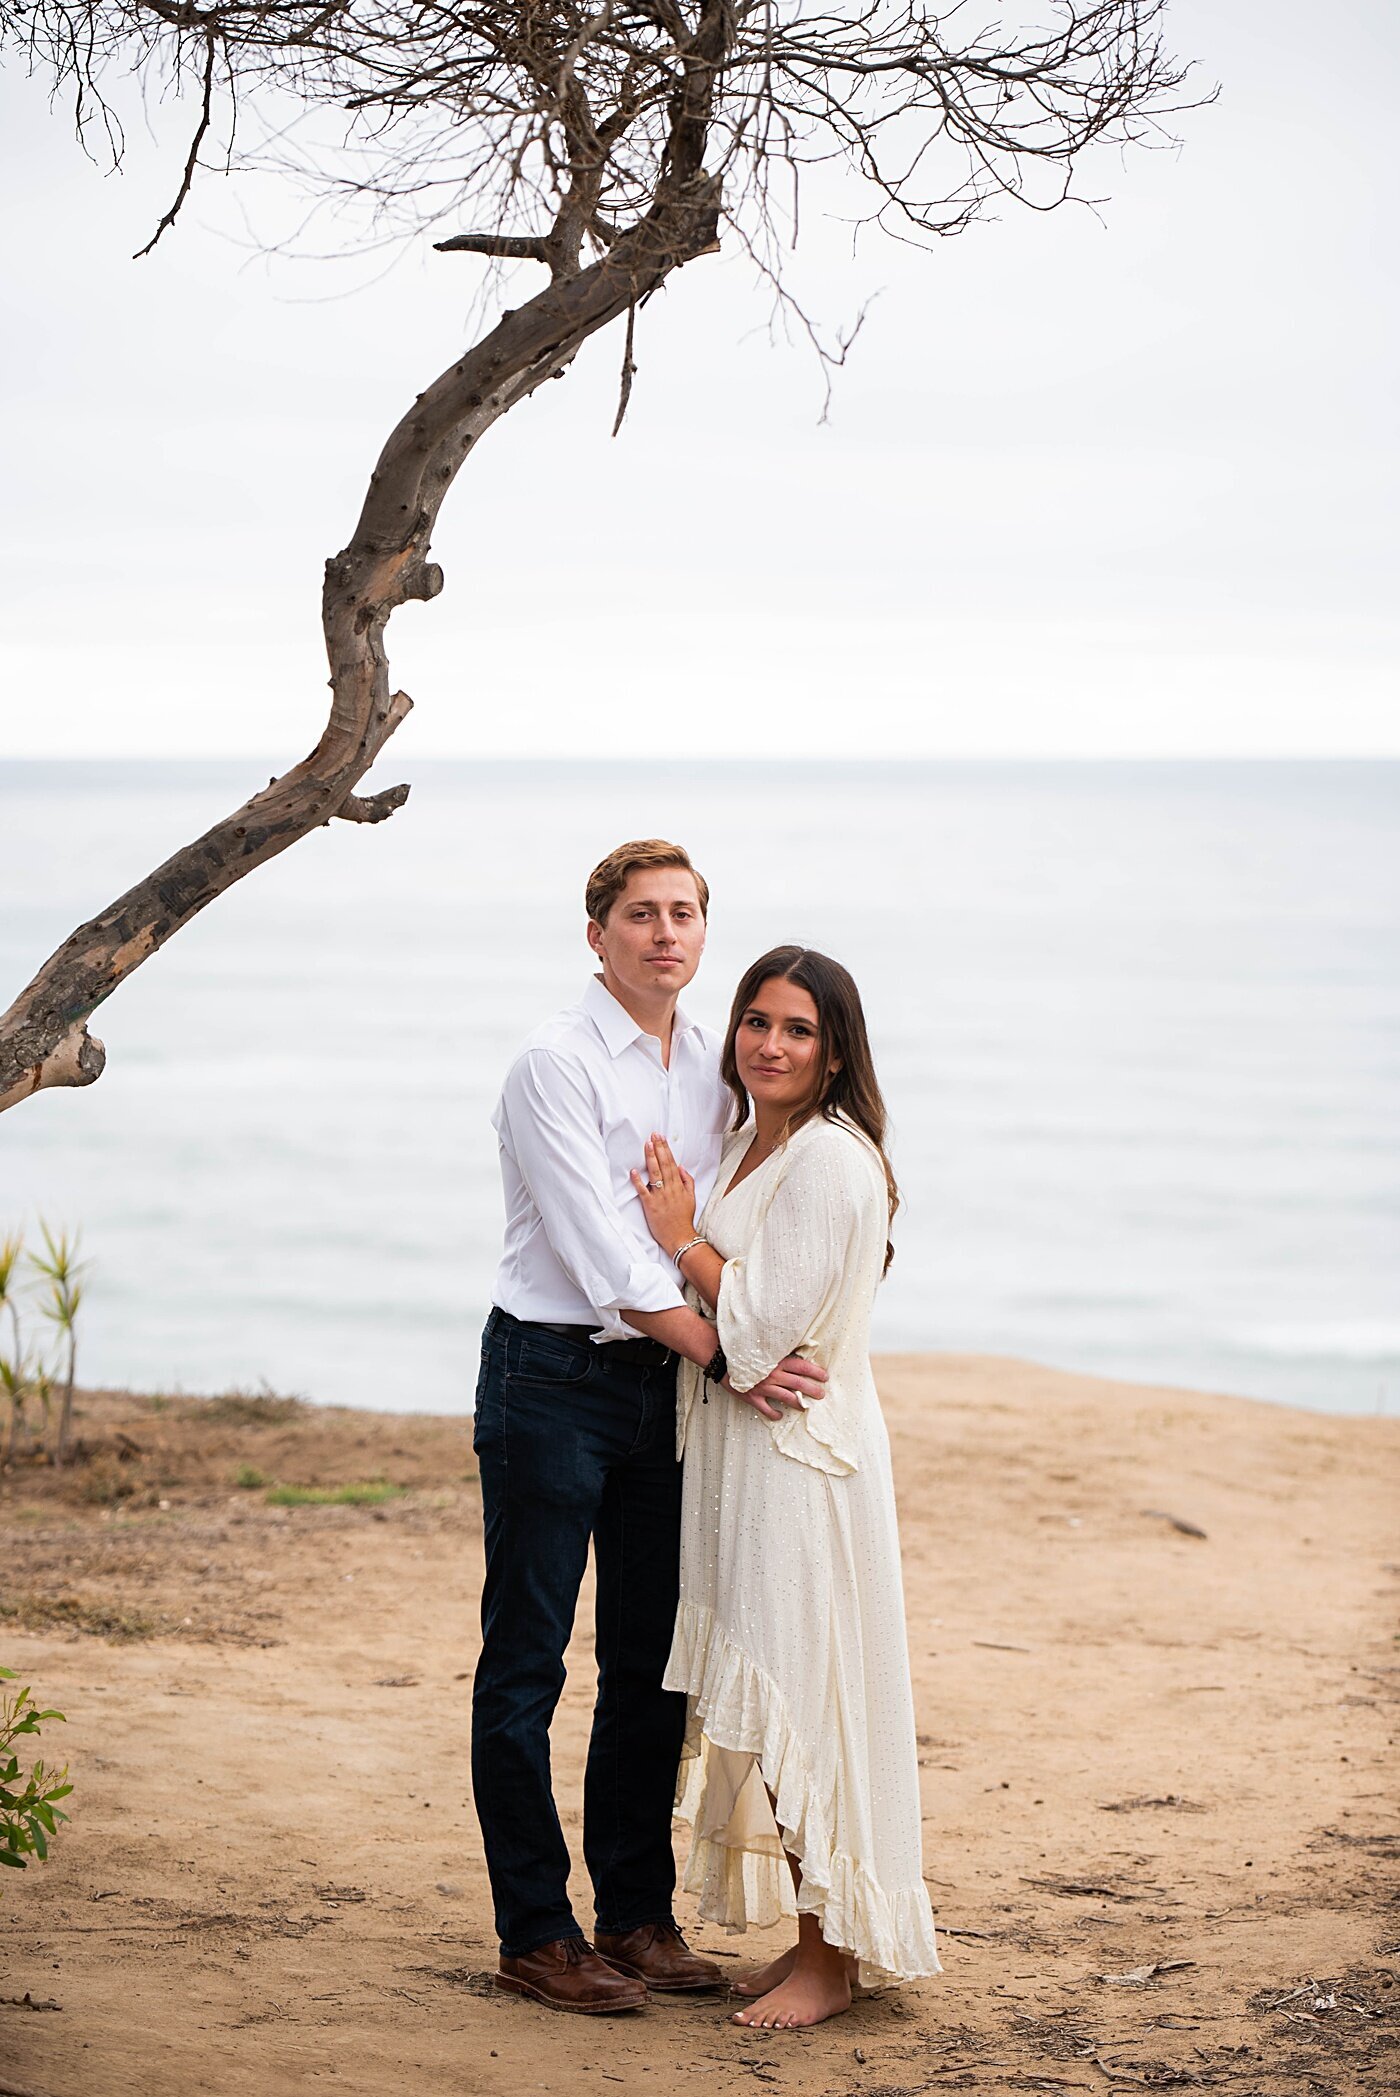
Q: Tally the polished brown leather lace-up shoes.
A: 2